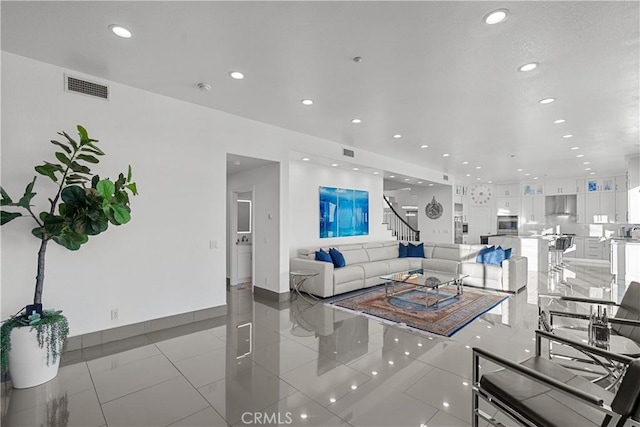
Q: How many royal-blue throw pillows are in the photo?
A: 6